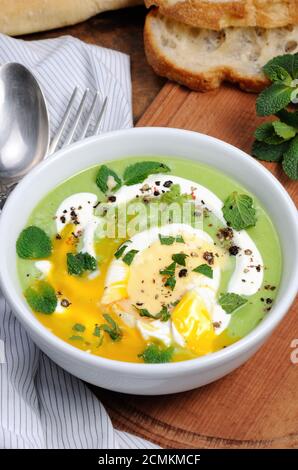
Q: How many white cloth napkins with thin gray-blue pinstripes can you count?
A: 1